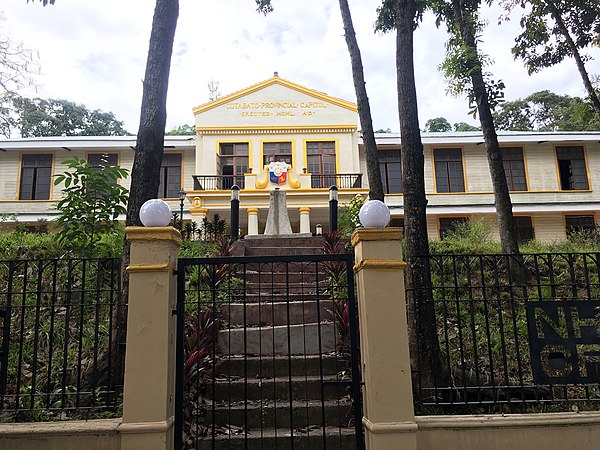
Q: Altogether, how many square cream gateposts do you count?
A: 2